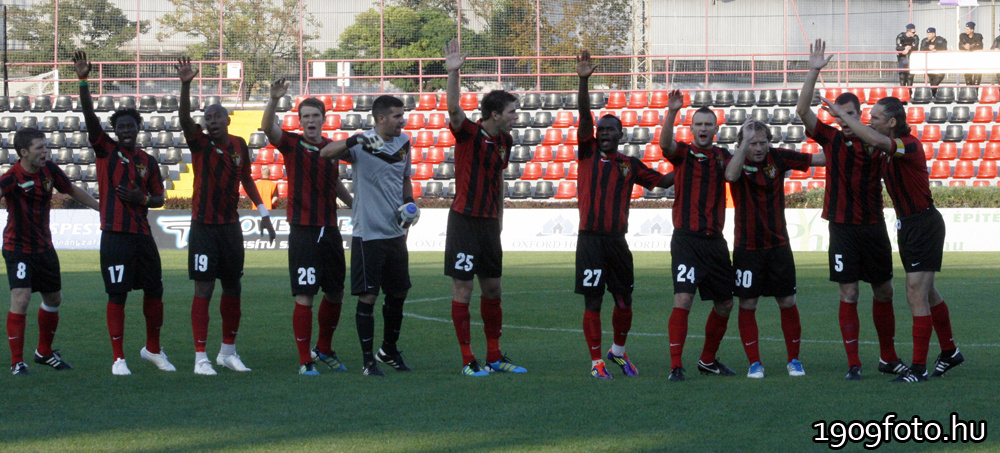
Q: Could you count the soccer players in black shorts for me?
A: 11